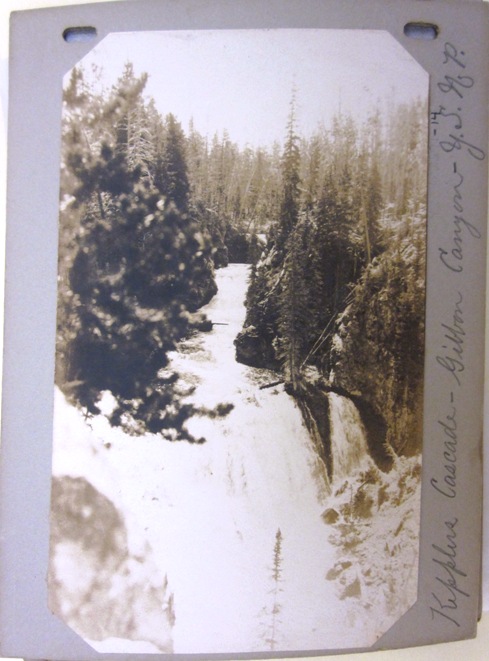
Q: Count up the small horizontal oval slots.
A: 2